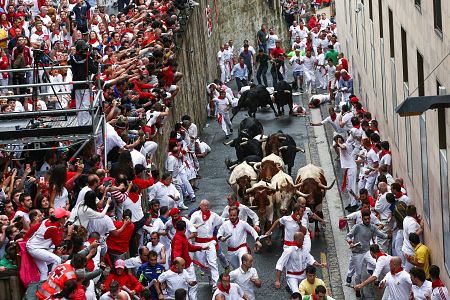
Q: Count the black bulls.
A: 5